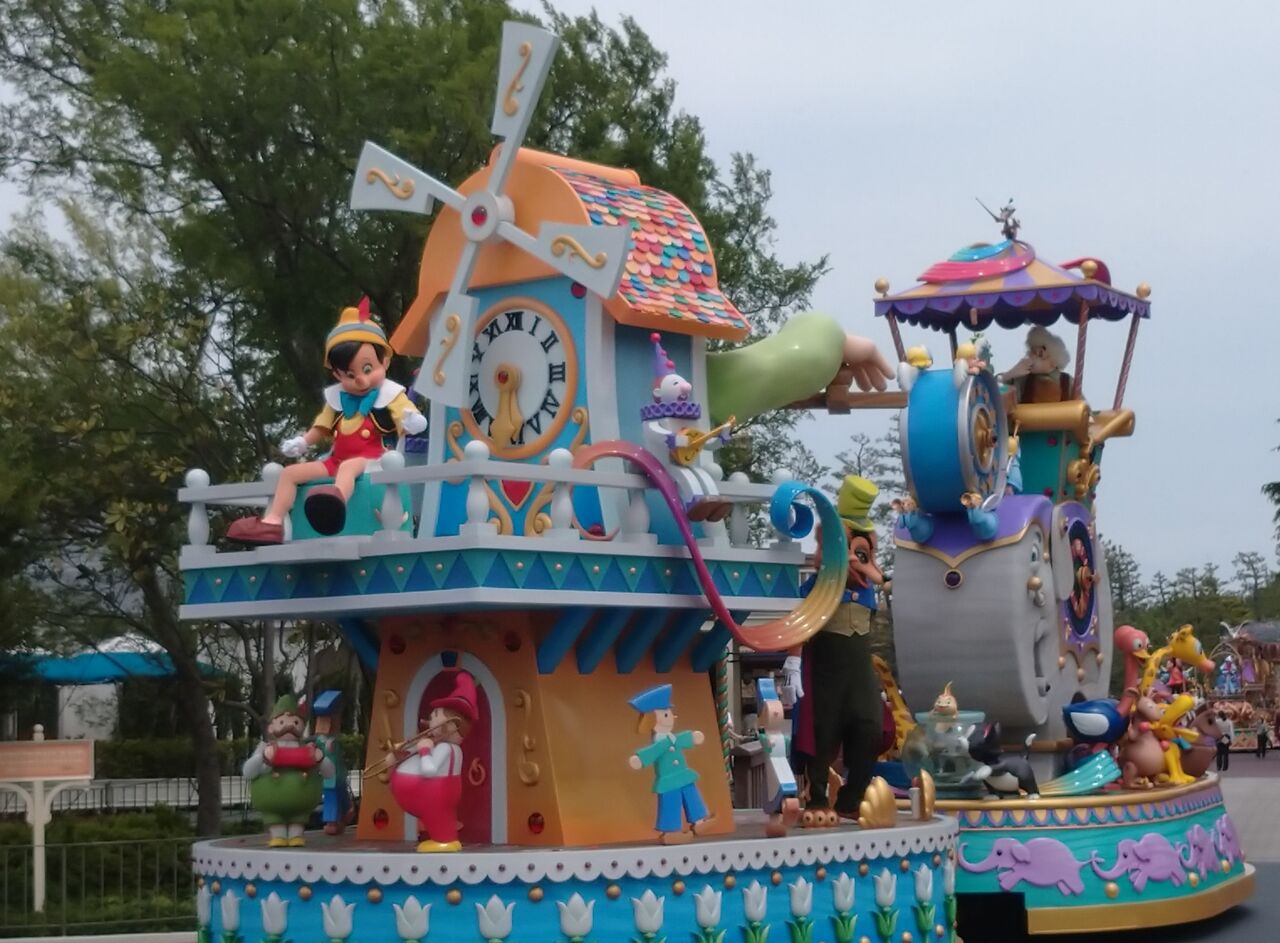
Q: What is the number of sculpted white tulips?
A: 15